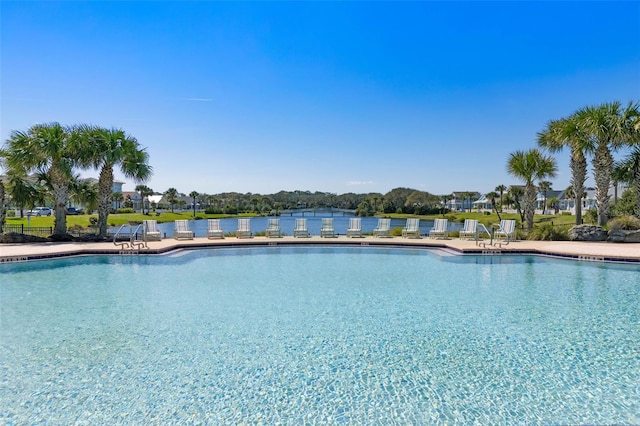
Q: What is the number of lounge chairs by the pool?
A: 13